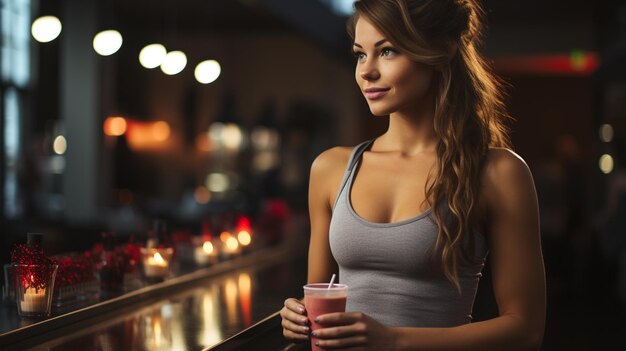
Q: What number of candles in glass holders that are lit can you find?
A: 5